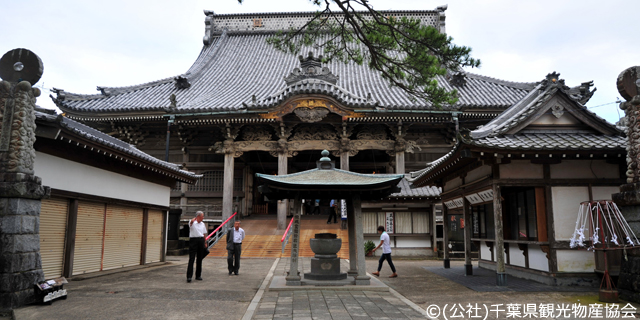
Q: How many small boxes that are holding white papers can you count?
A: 1